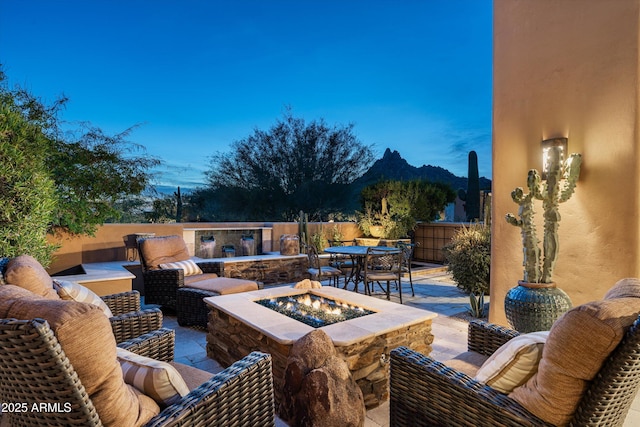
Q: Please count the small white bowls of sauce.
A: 0